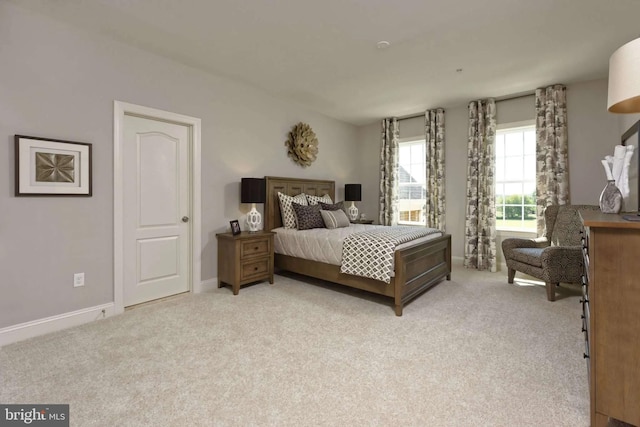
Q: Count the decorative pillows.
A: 5